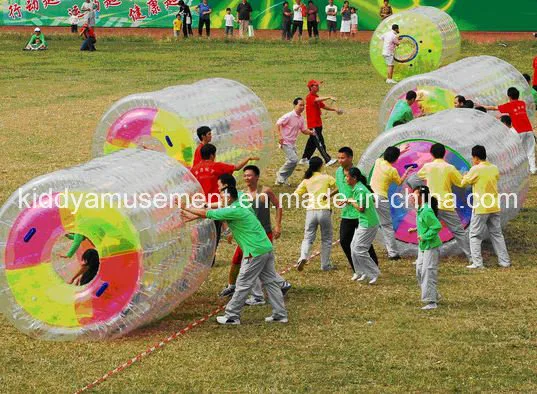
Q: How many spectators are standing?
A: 14